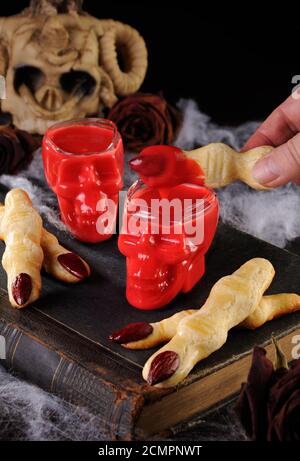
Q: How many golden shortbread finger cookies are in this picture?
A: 5